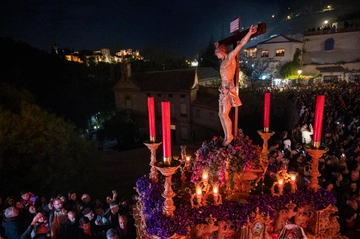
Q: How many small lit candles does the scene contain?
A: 6